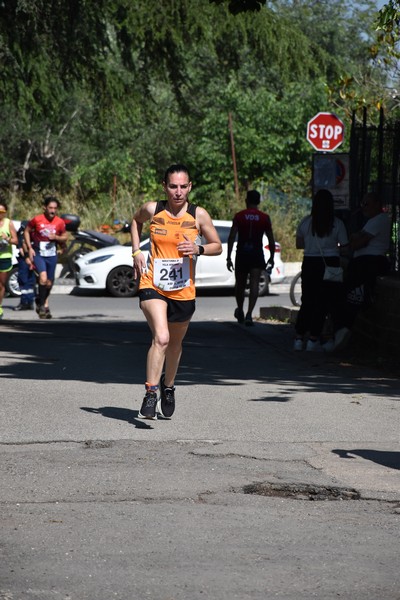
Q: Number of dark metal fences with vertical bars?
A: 1